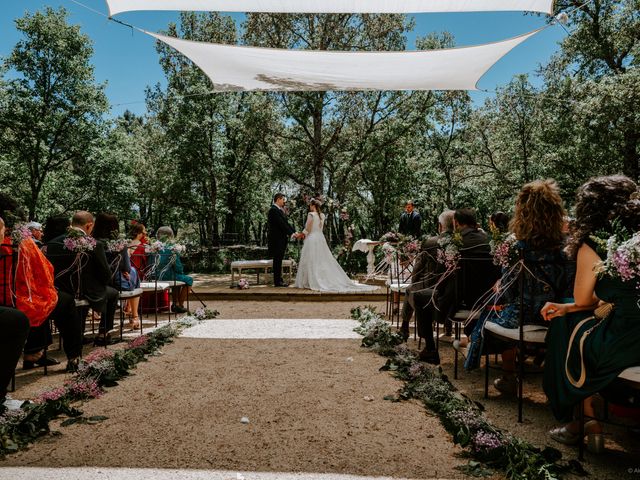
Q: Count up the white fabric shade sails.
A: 2